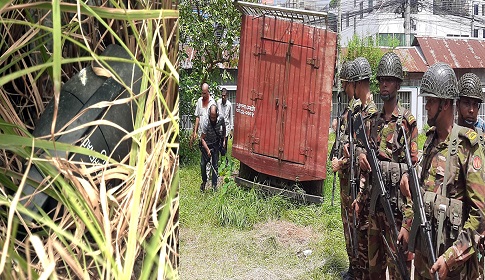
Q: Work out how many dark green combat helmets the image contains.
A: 5